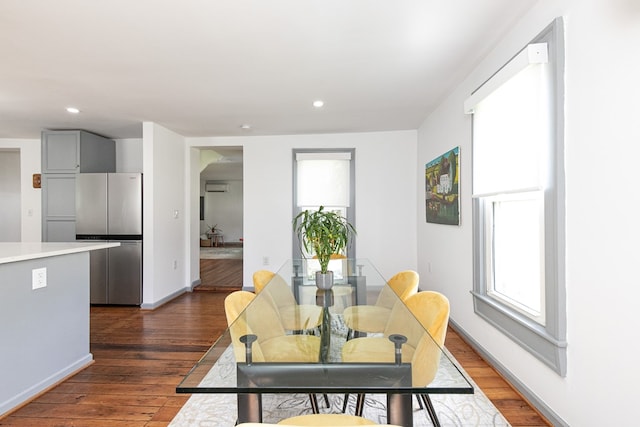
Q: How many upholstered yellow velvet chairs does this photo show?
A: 6